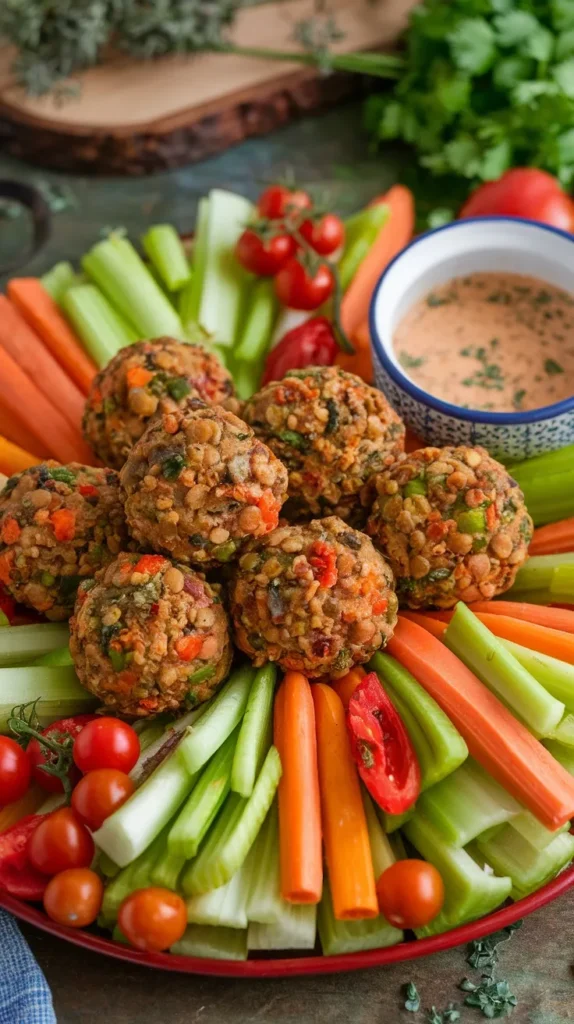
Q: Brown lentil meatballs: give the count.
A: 7